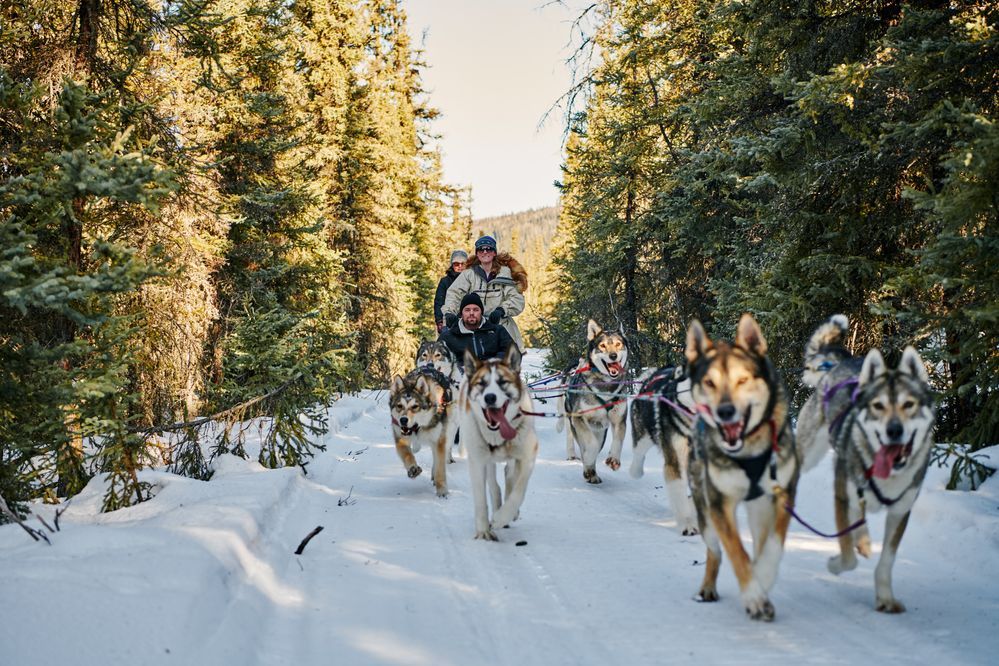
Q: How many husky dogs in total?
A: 7